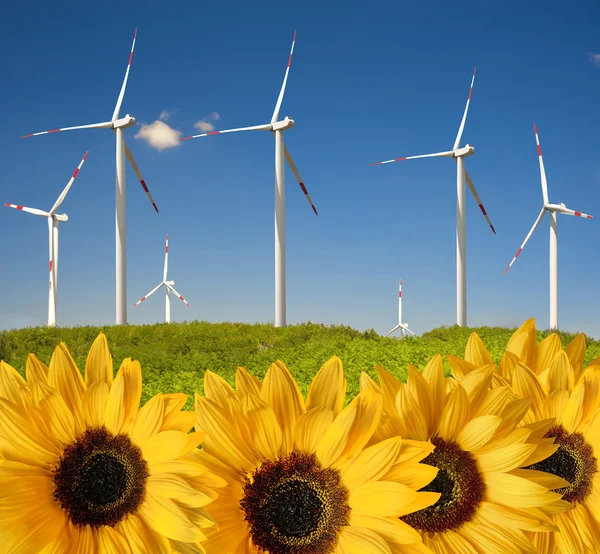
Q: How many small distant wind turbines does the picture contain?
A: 2